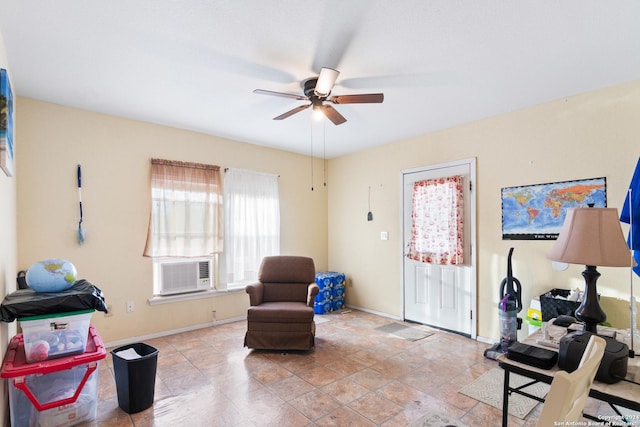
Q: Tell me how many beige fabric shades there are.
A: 1